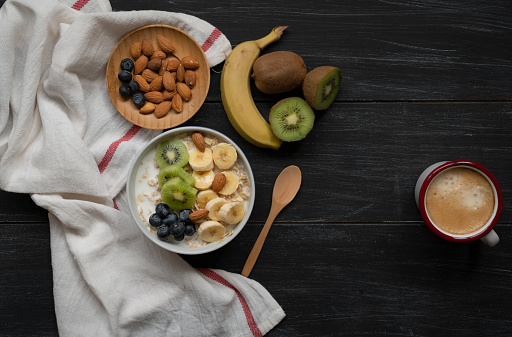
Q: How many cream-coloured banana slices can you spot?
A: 8